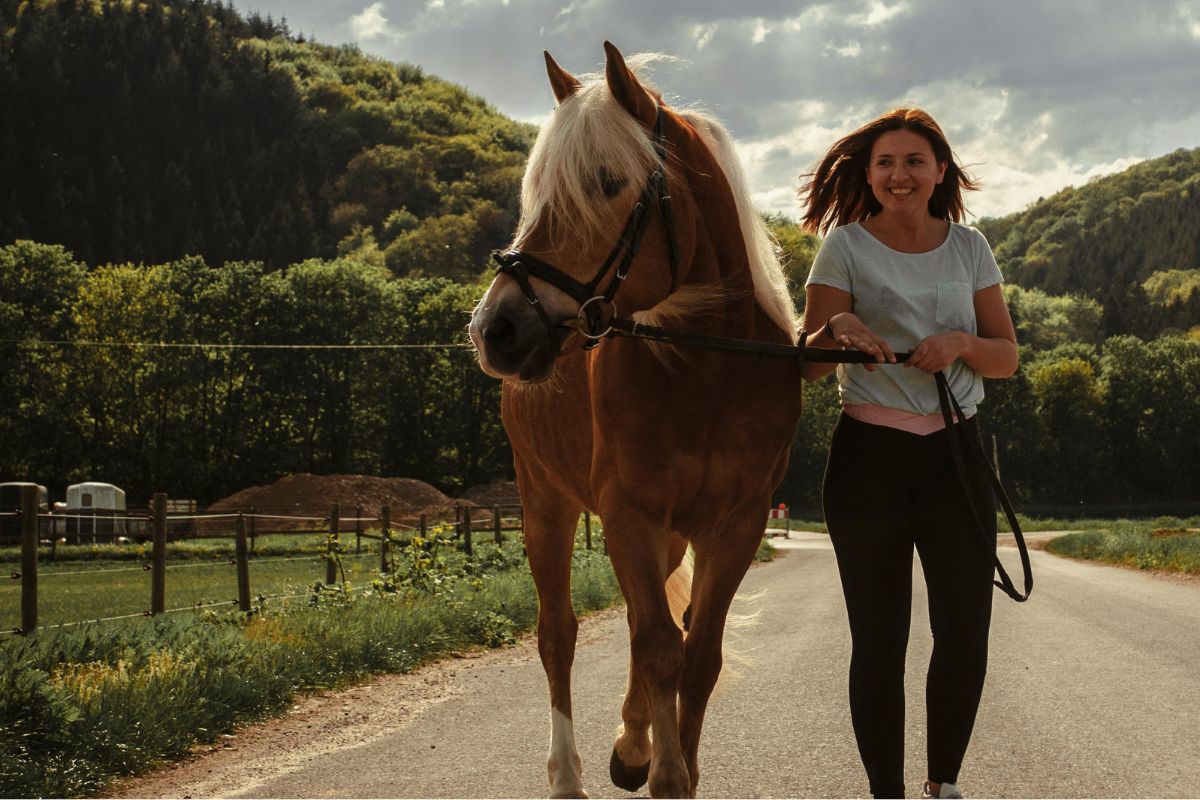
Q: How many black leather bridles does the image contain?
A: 1